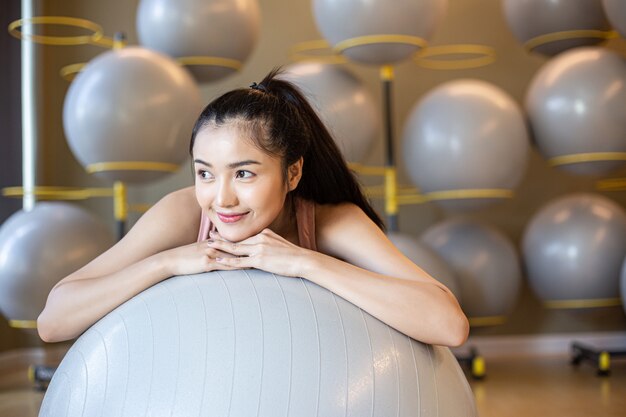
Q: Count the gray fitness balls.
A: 14